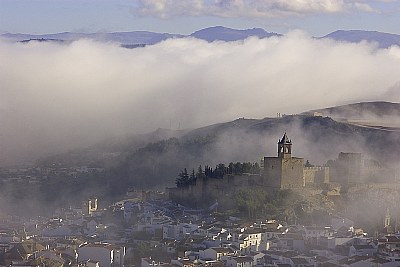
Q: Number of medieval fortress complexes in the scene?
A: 1